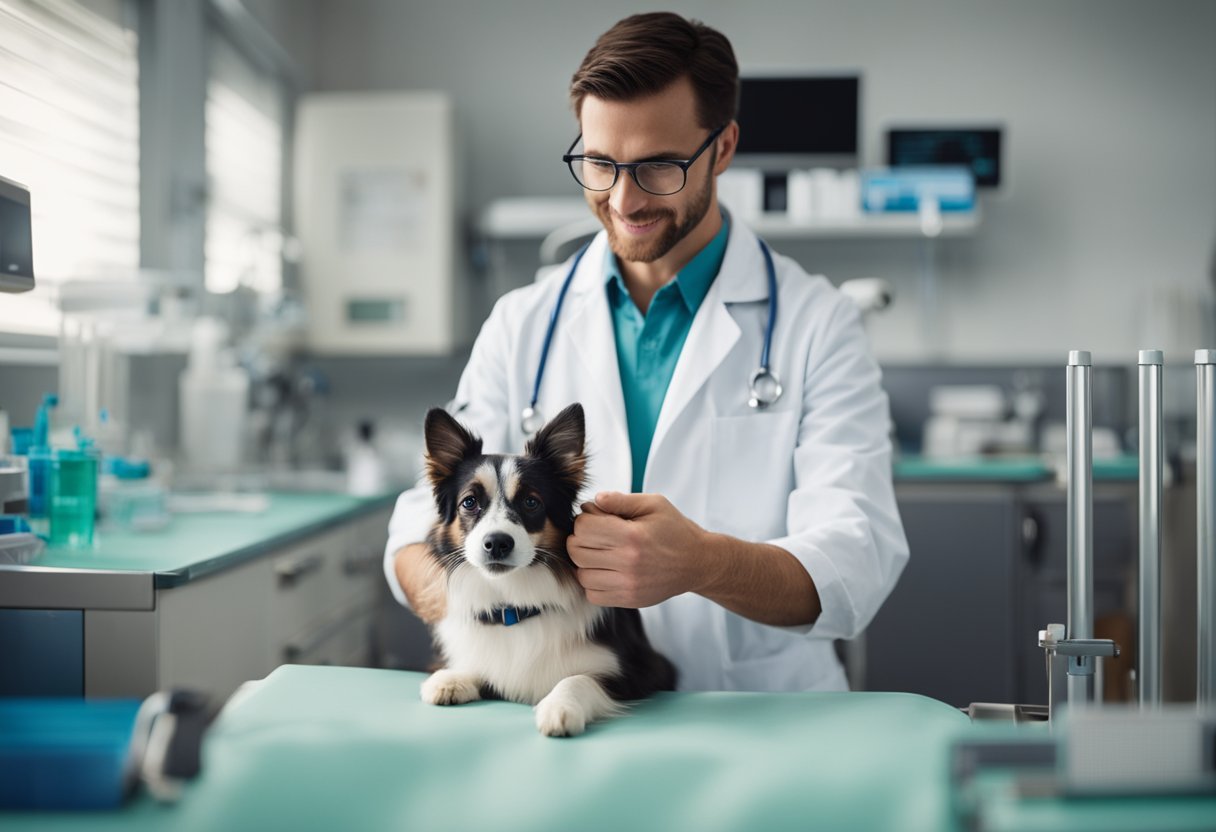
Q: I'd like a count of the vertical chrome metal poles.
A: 3